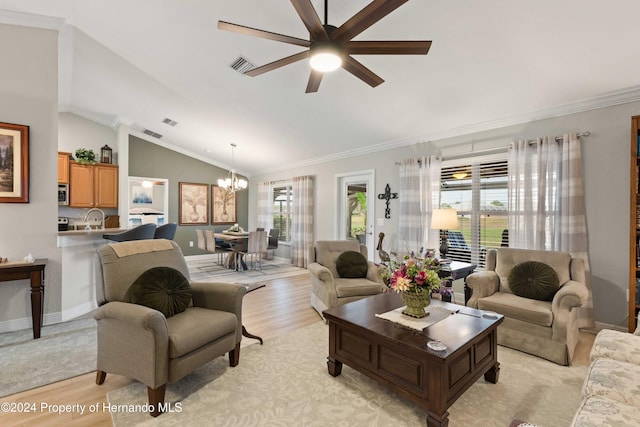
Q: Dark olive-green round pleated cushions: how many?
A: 3